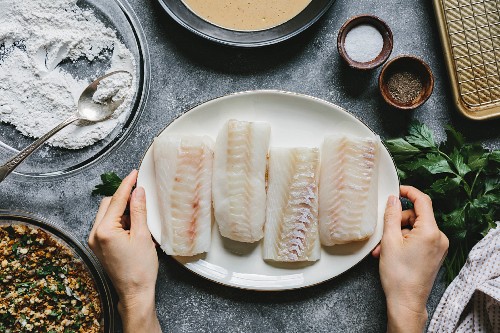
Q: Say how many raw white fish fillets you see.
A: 4